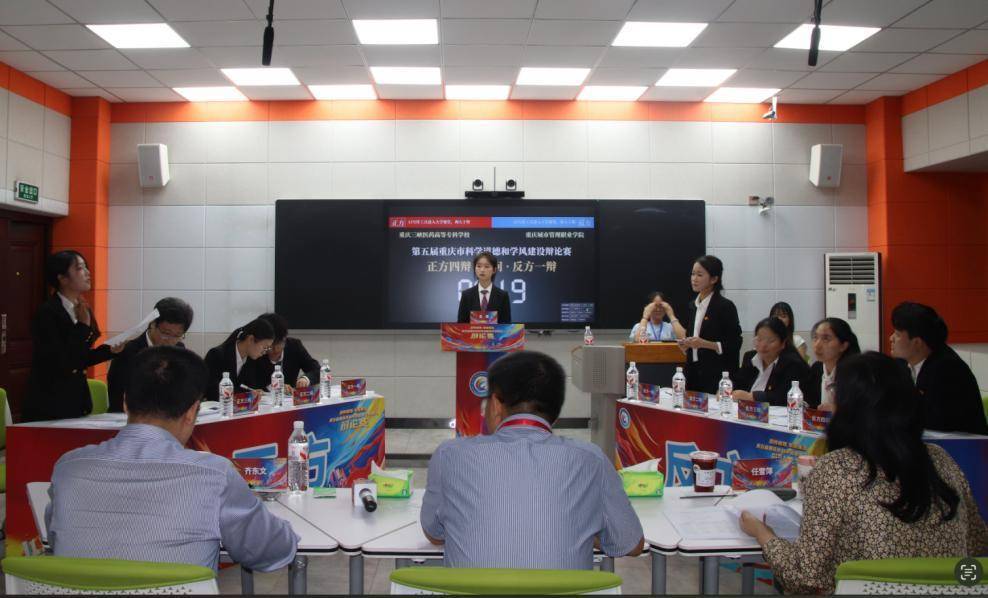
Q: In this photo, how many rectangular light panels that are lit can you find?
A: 13